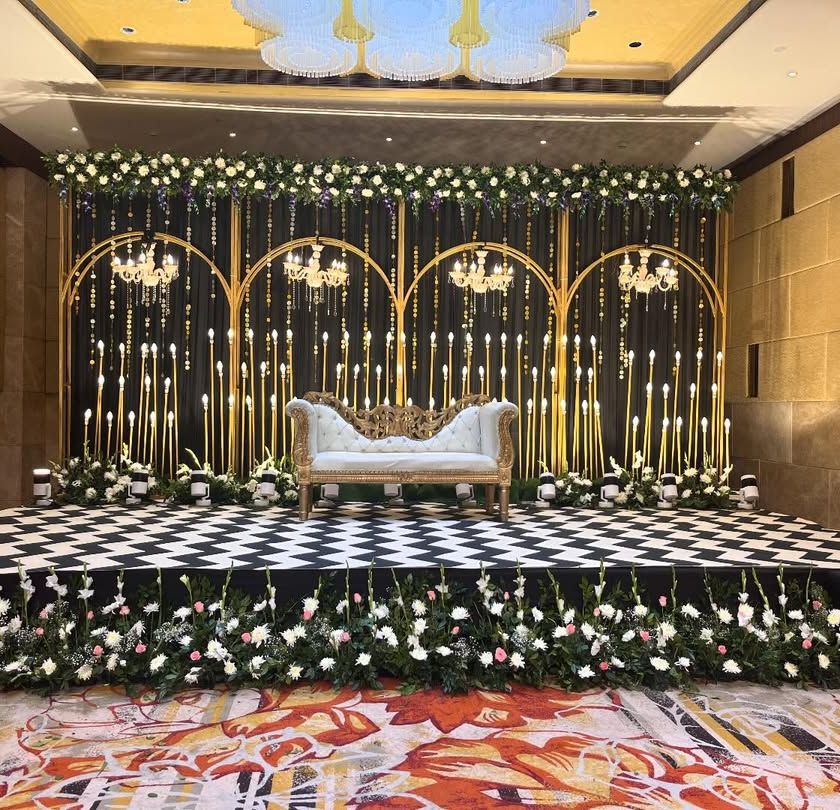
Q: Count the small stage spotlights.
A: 11